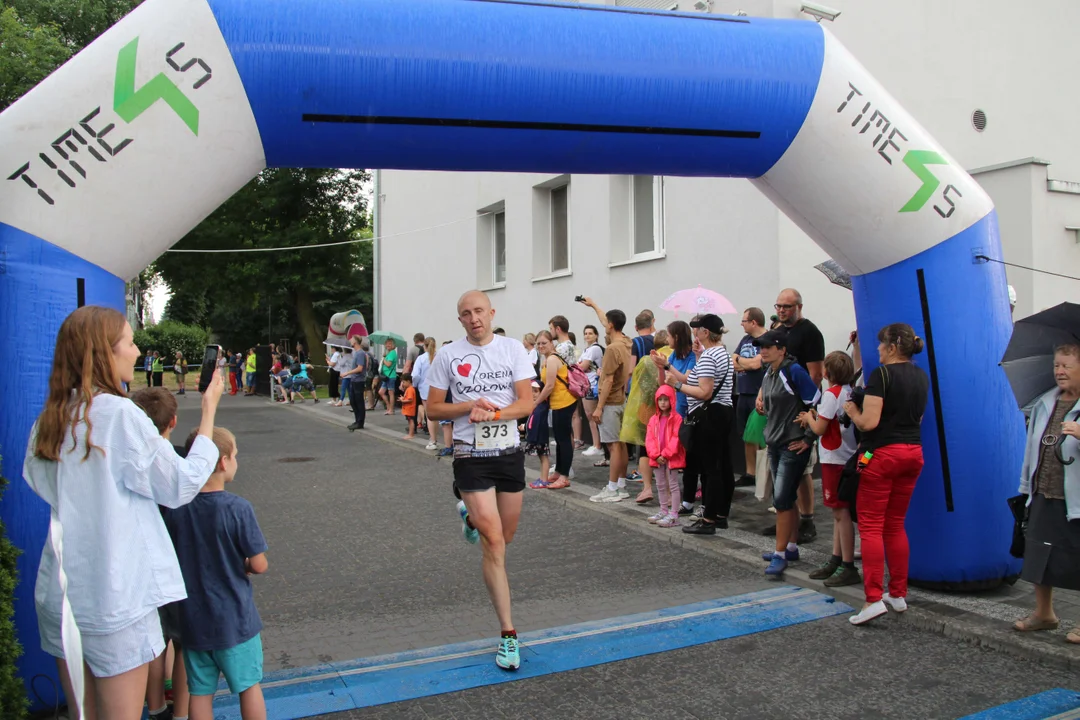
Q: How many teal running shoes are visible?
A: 2